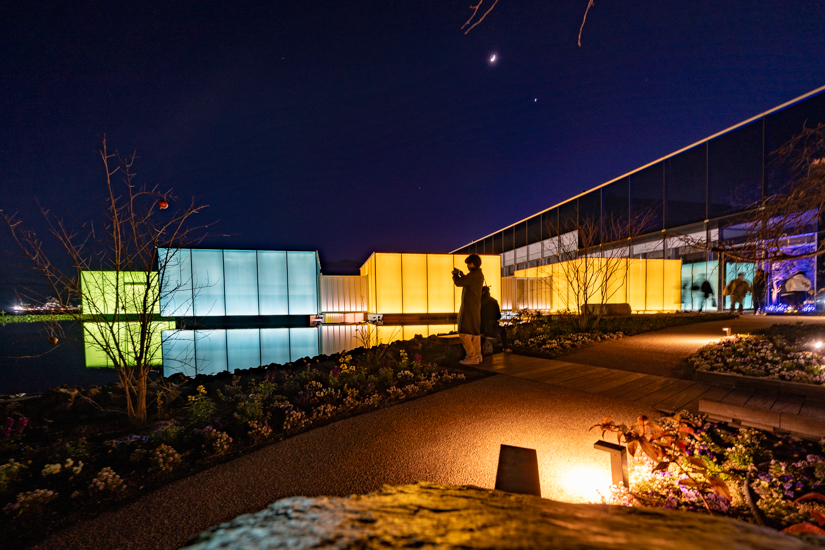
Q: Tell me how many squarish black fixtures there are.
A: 1